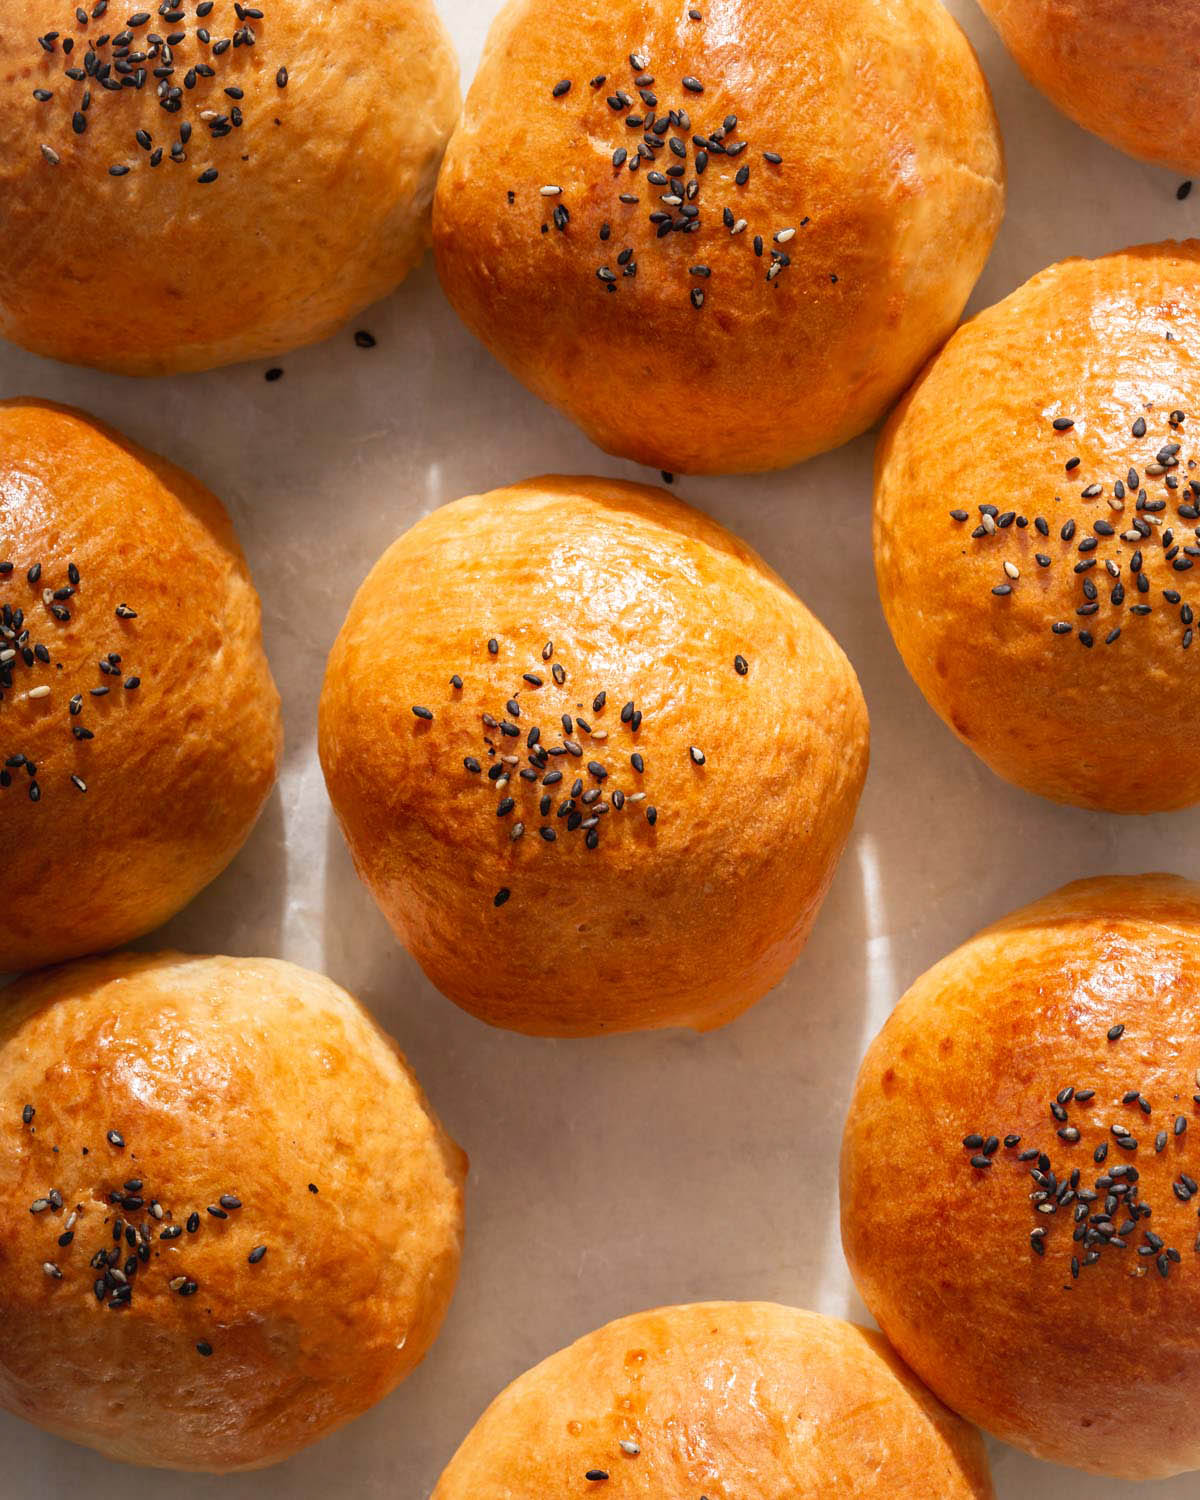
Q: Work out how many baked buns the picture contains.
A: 9